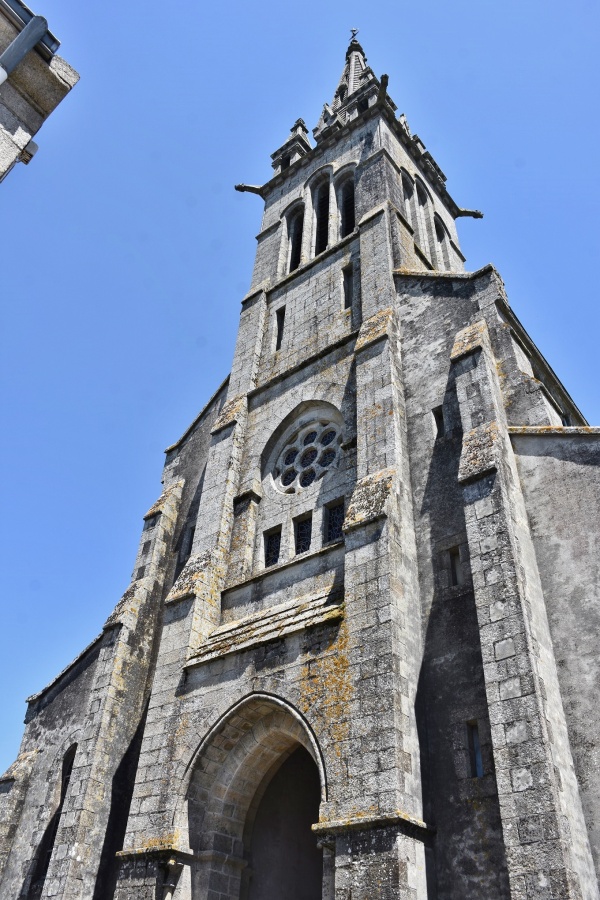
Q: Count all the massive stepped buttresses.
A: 4